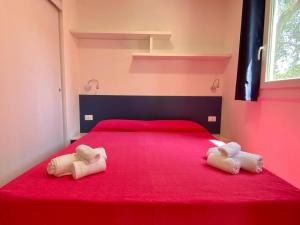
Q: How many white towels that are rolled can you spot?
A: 6